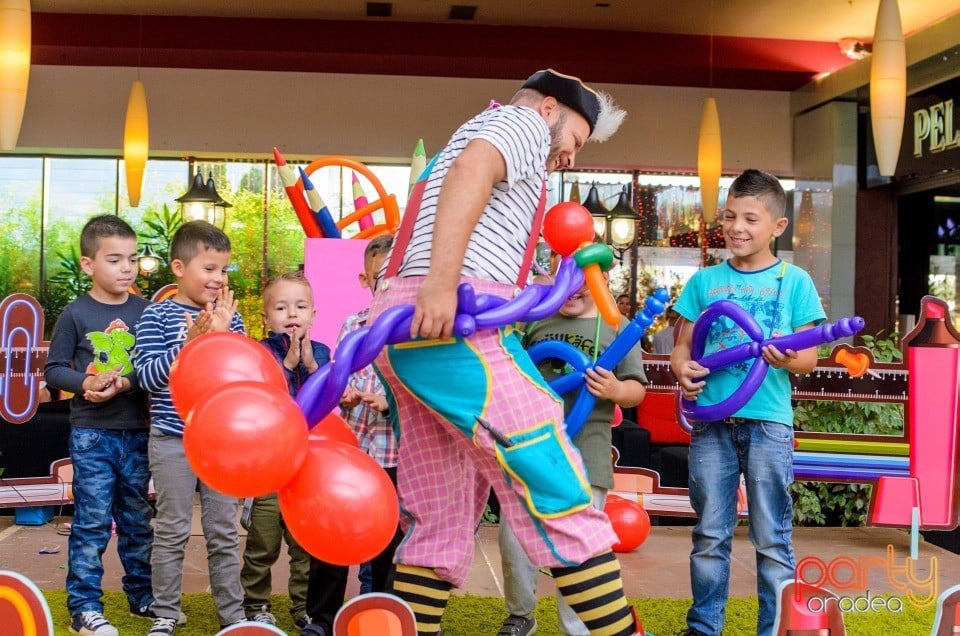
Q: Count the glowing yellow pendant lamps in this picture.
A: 4